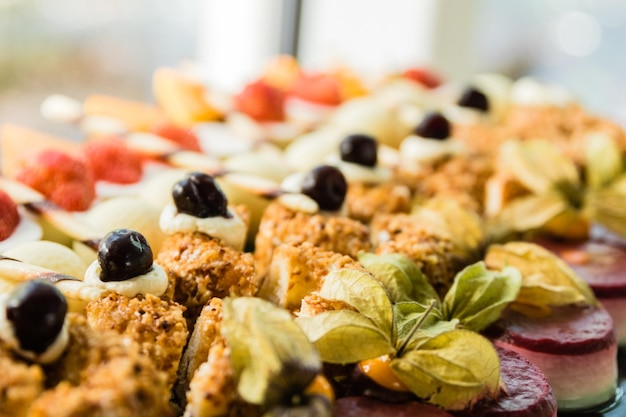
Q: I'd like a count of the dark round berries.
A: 7